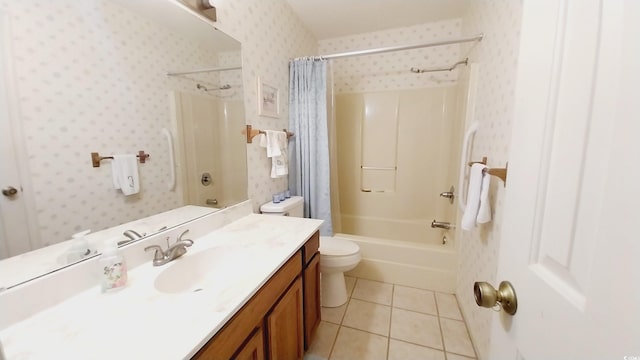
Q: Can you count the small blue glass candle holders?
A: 3